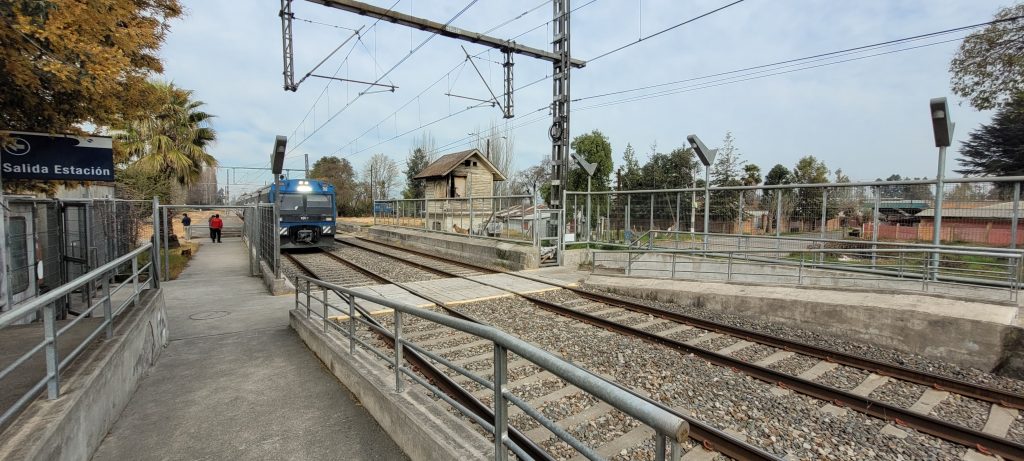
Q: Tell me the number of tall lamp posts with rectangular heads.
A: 4